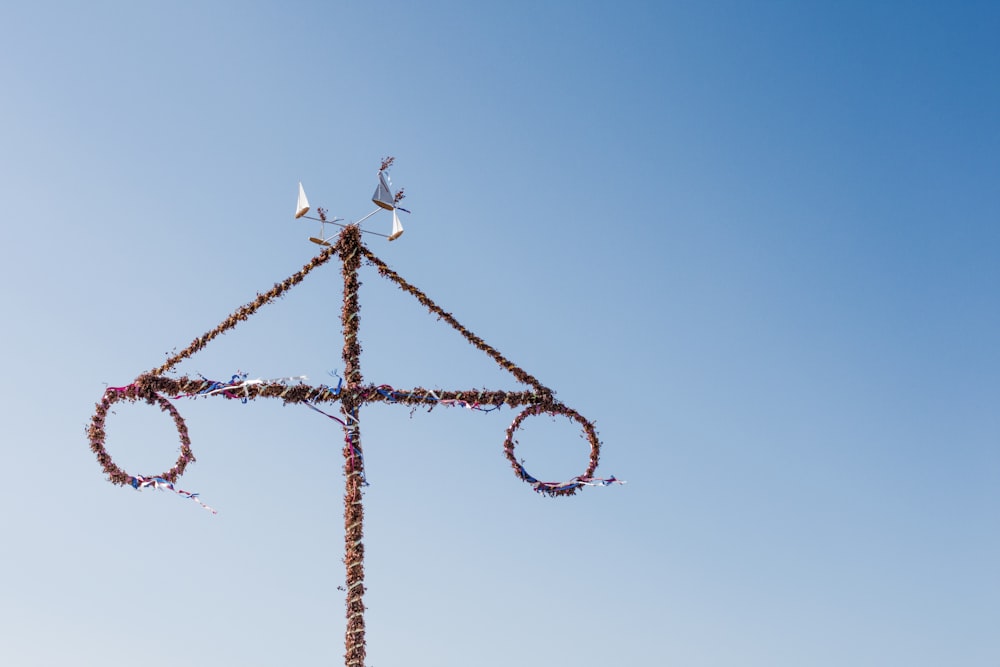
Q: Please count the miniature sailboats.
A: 4